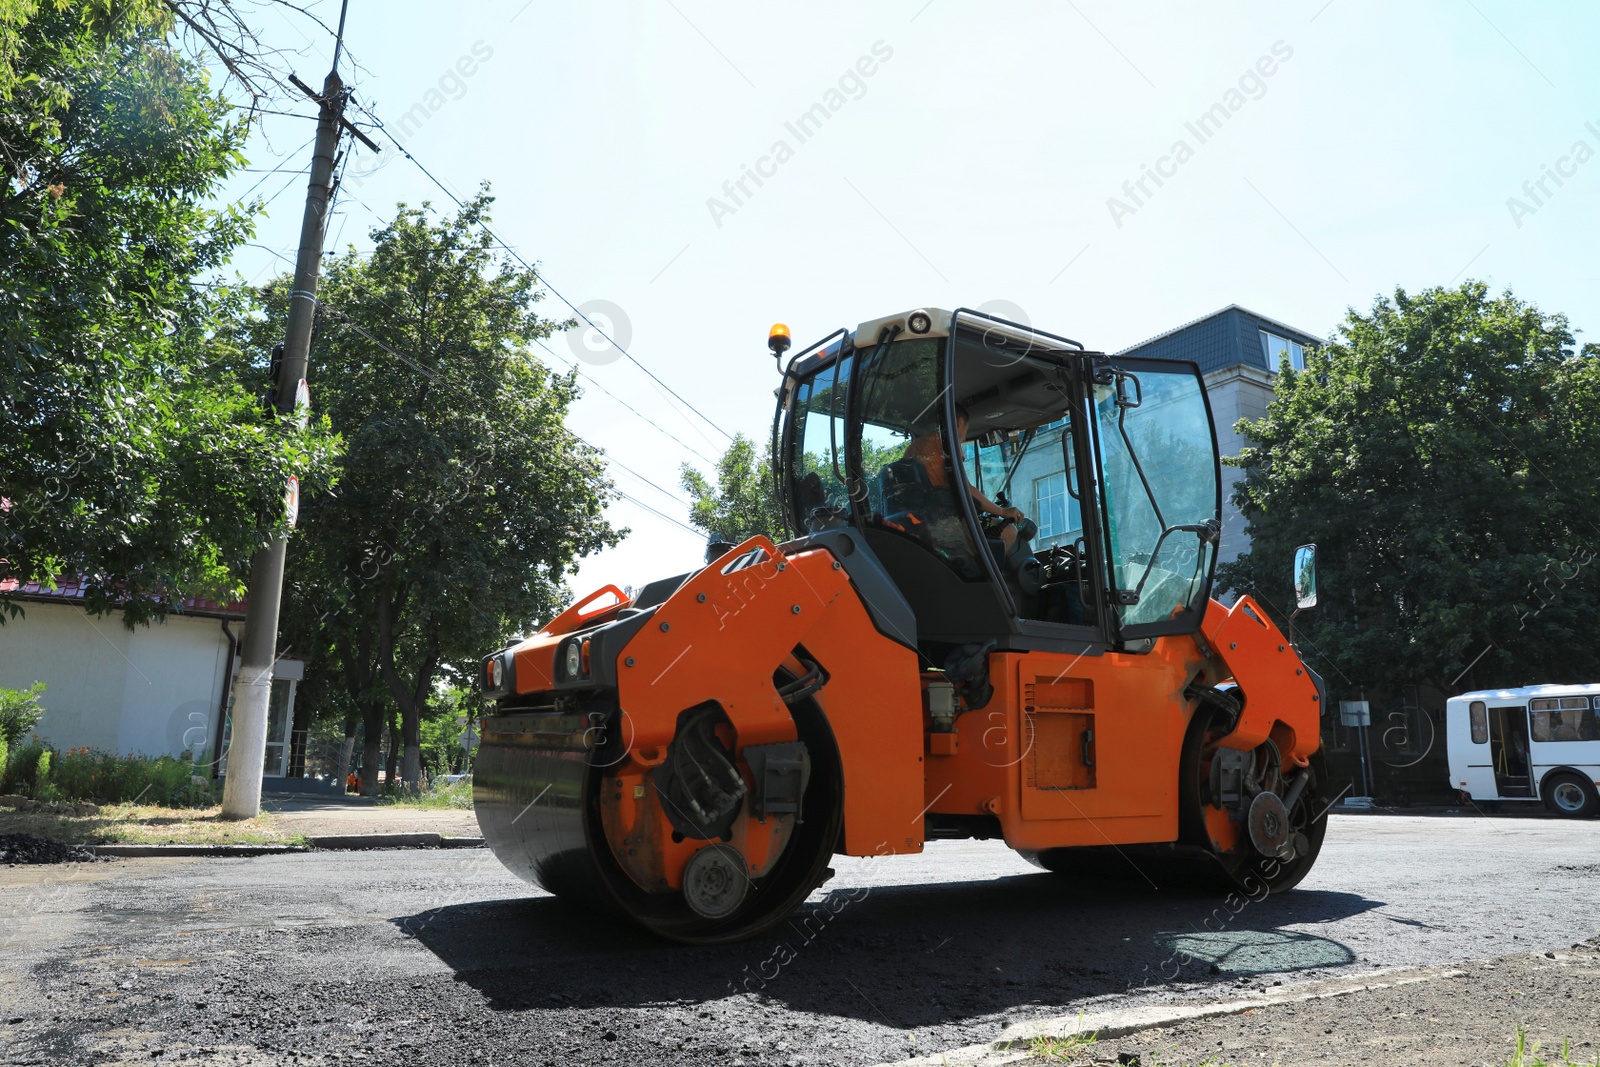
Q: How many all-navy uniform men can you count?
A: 0